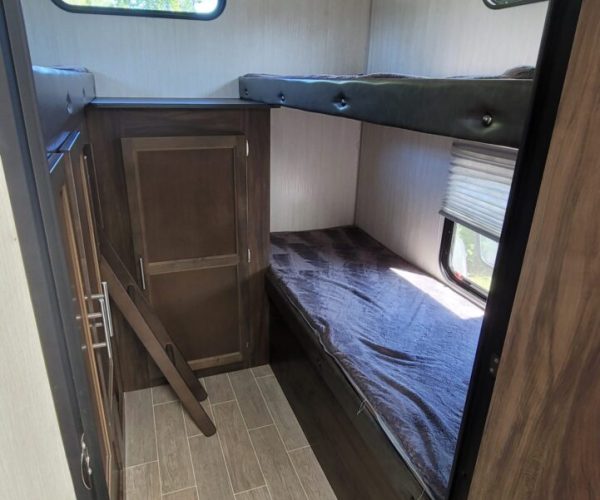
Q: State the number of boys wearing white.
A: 0